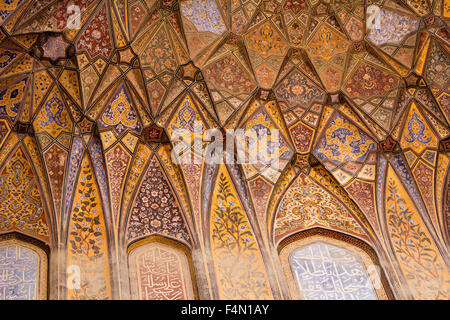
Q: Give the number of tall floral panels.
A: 3